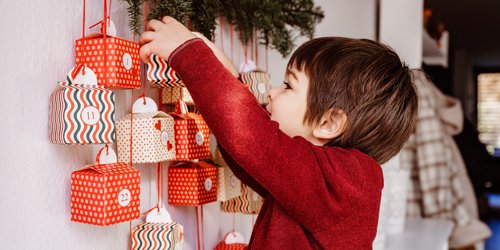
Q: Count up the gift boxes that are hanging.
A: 13